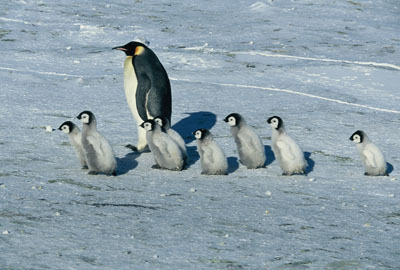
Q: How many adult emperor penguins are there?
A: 1